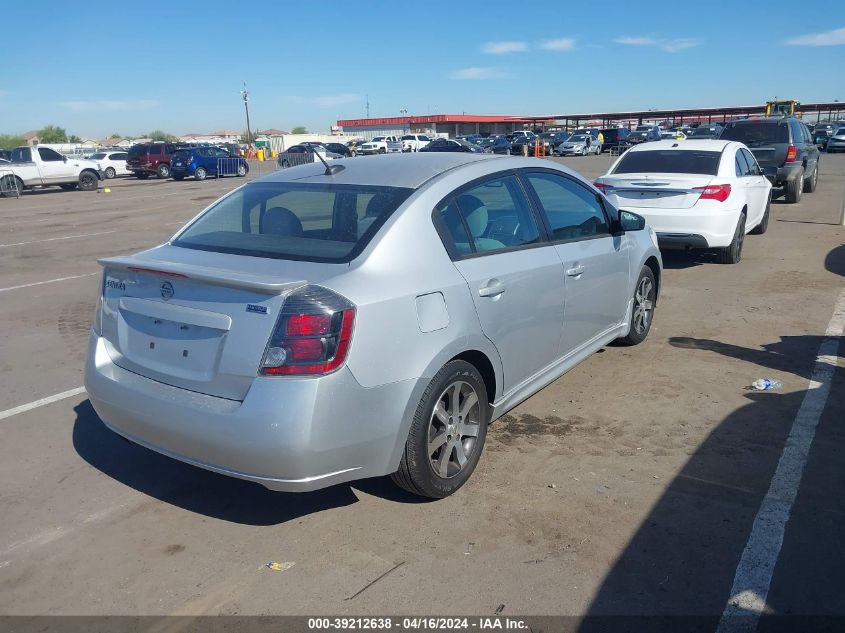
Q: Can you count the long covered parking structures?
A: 1